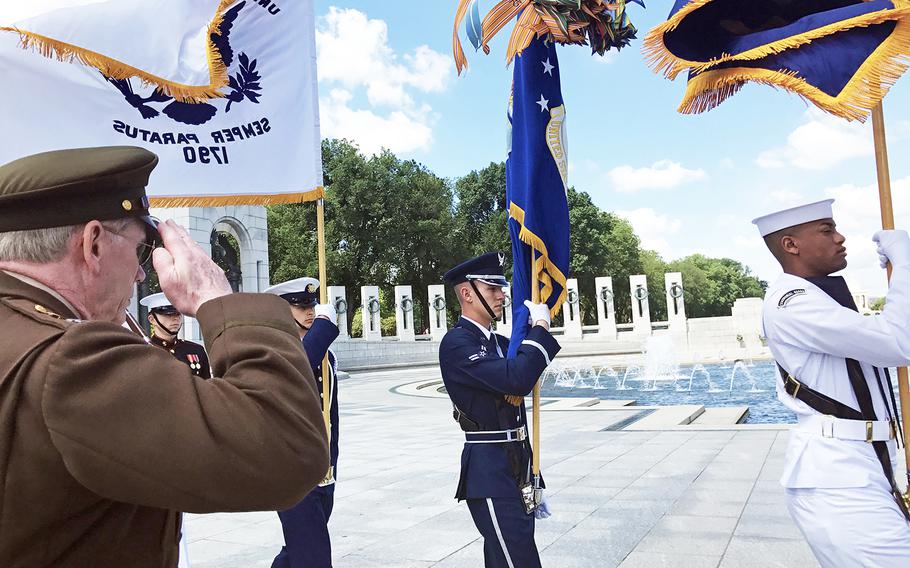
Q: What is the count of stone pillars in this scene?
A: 9